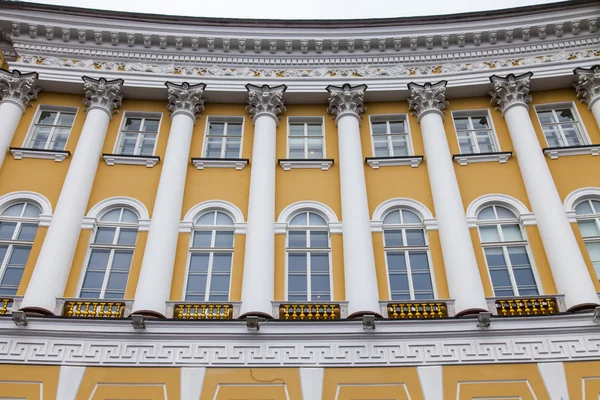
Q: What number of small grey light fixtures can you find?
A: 6